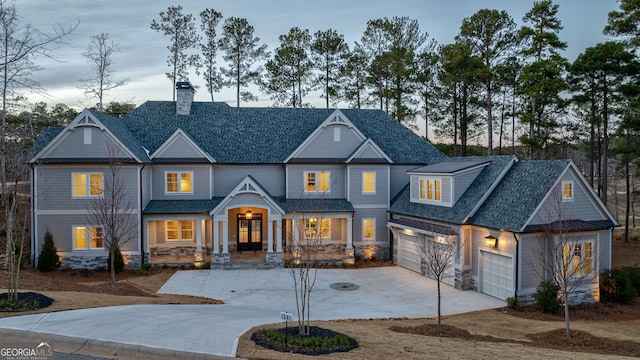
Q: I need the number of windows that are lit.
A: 11